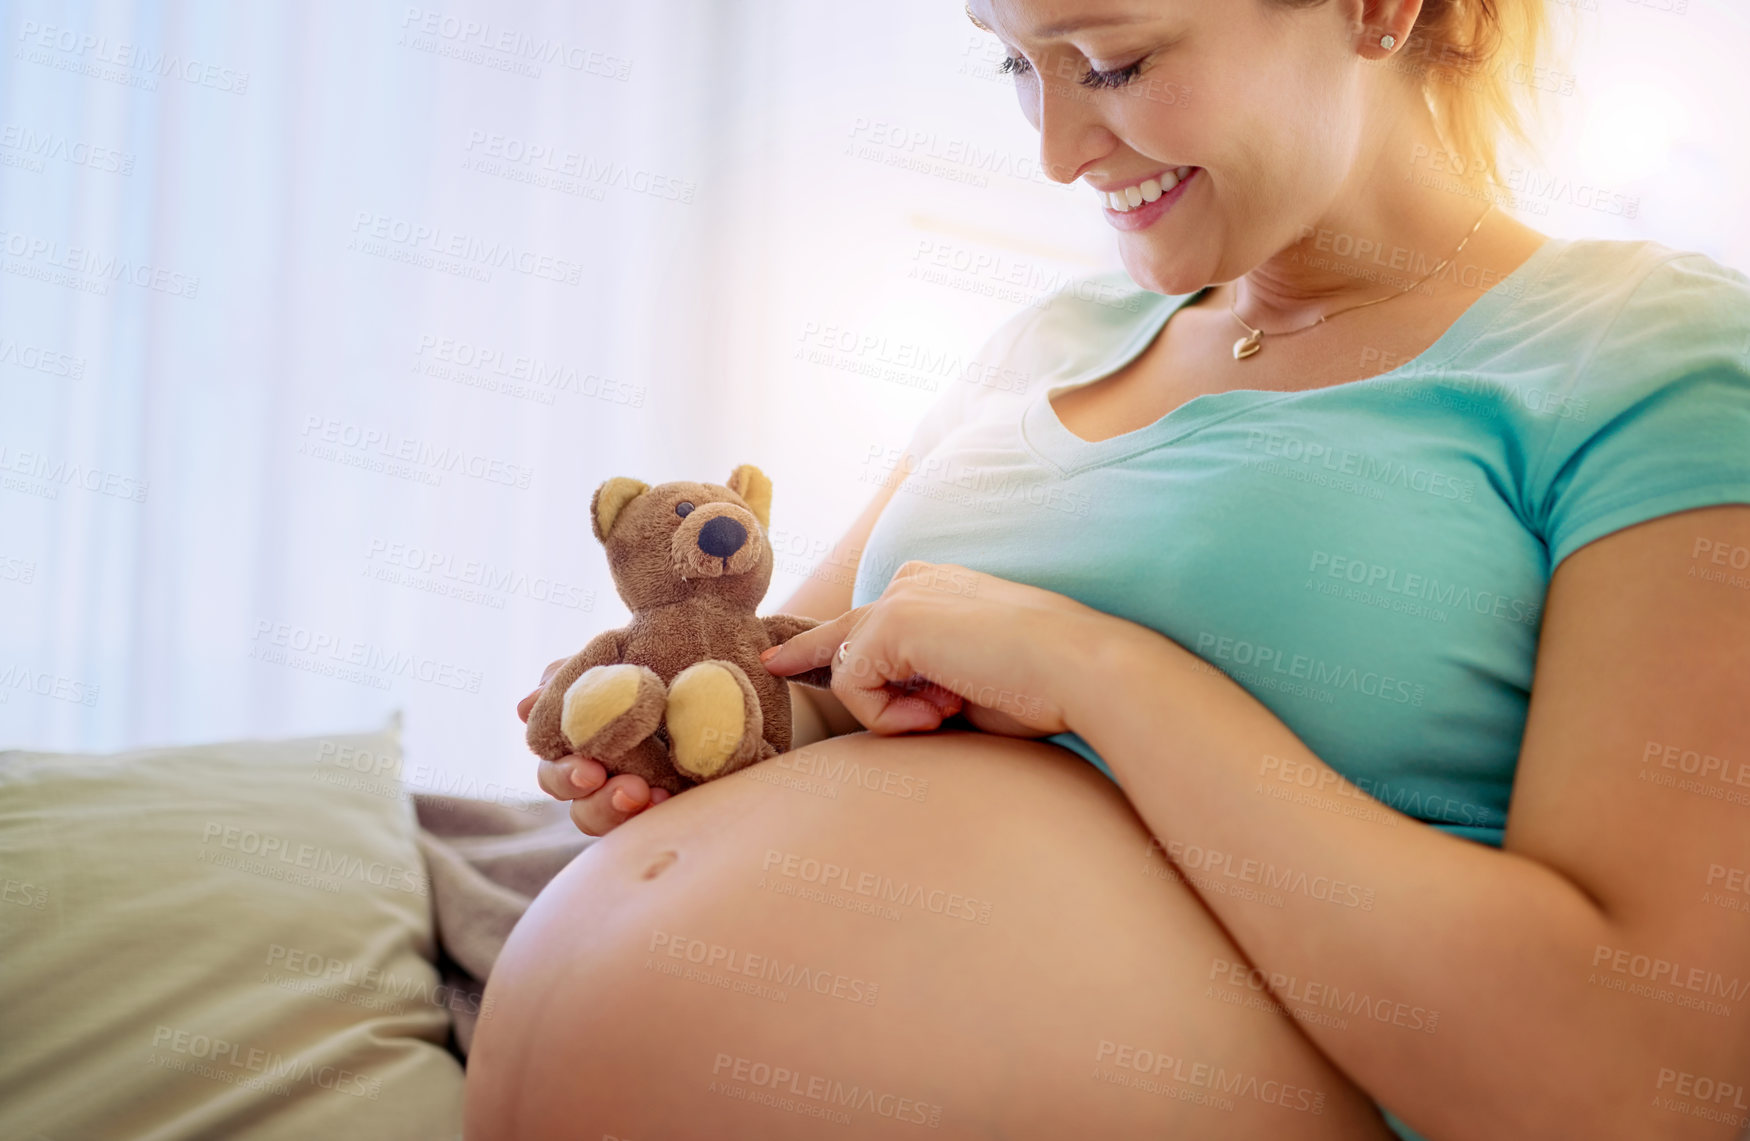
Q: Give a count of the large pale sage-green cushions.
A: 1